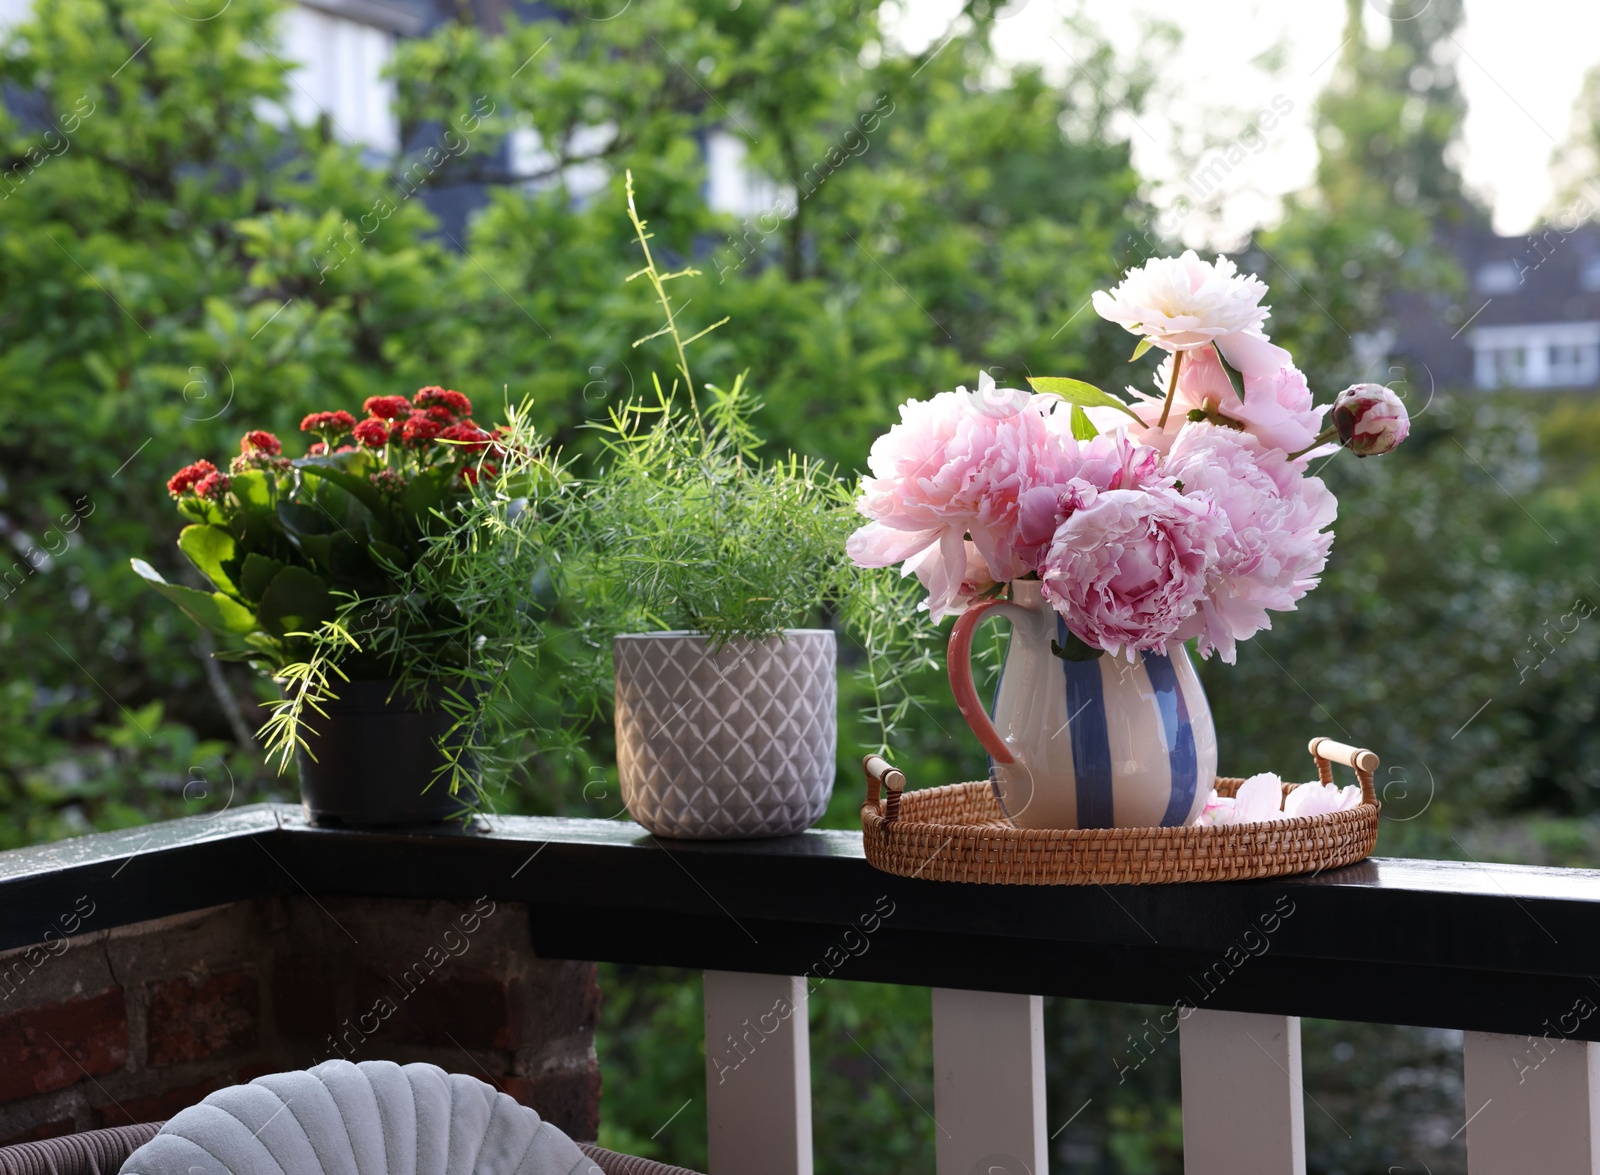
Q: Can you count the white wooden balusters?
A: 4